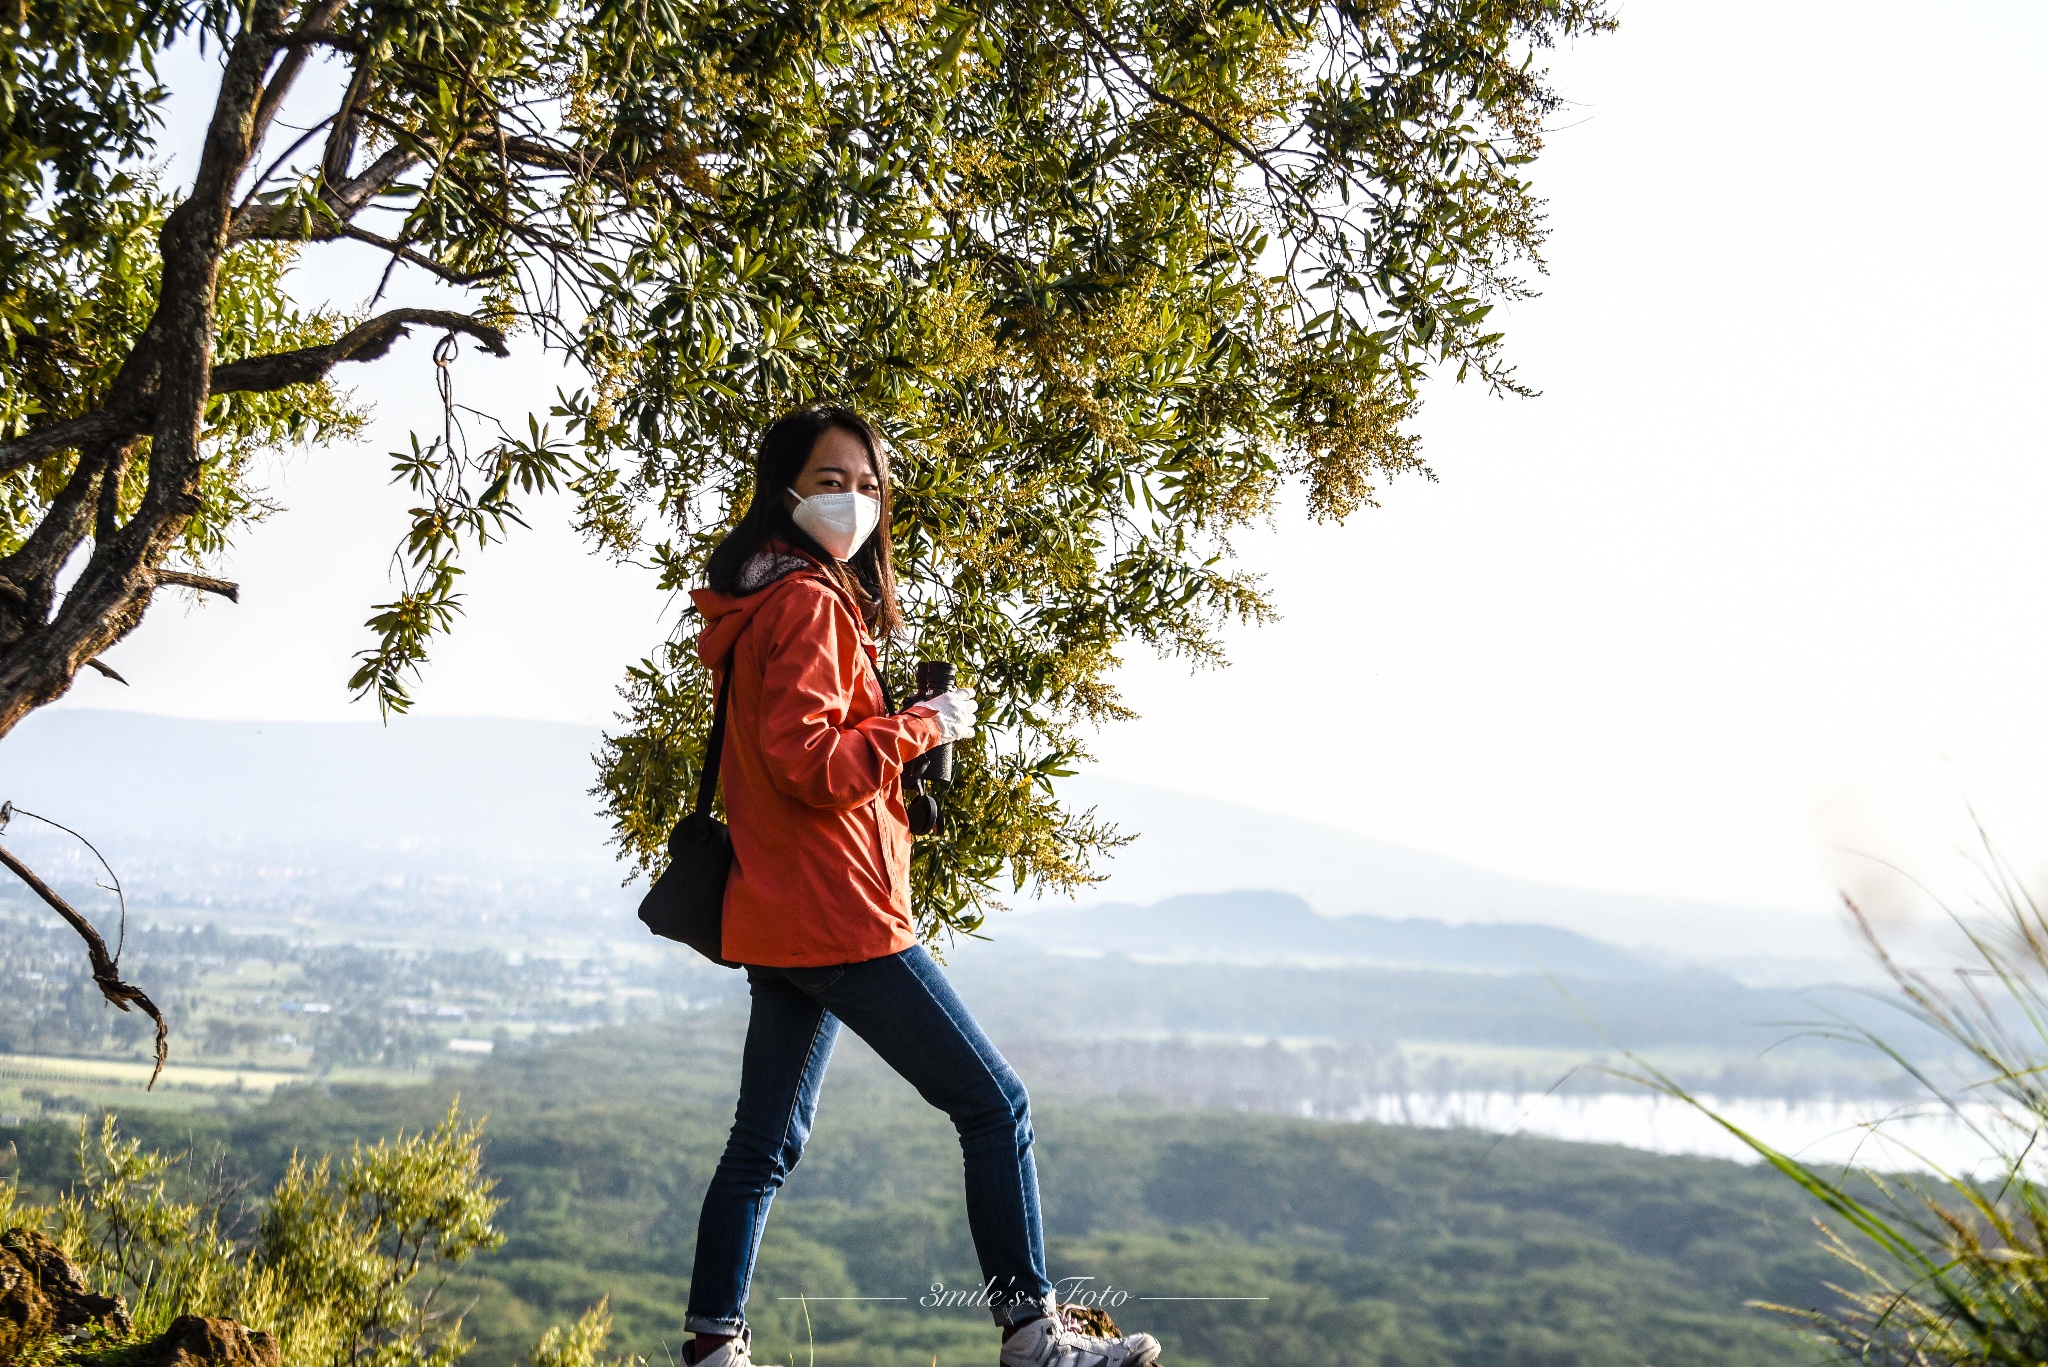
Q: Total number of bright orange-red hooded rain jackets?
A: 1